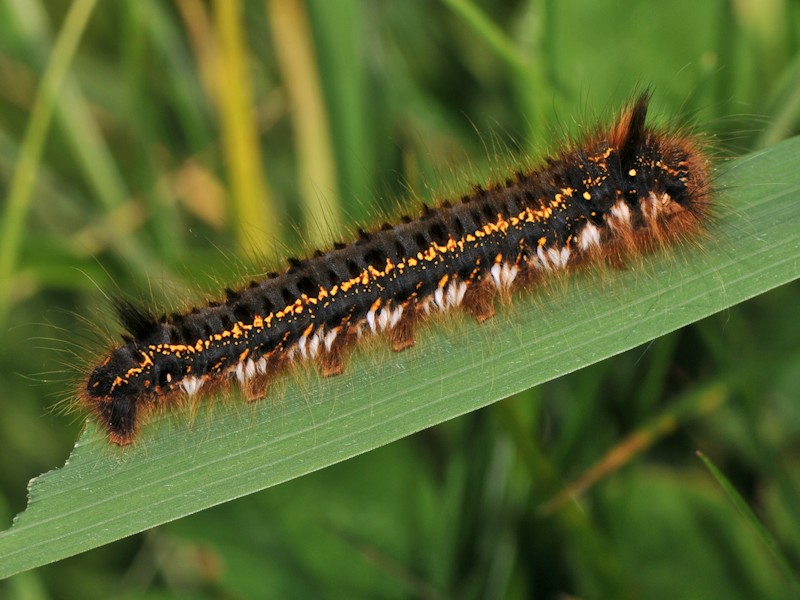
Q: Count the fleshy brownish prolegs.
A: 4